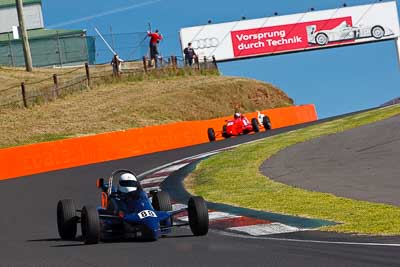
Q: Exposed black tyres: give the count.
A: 8